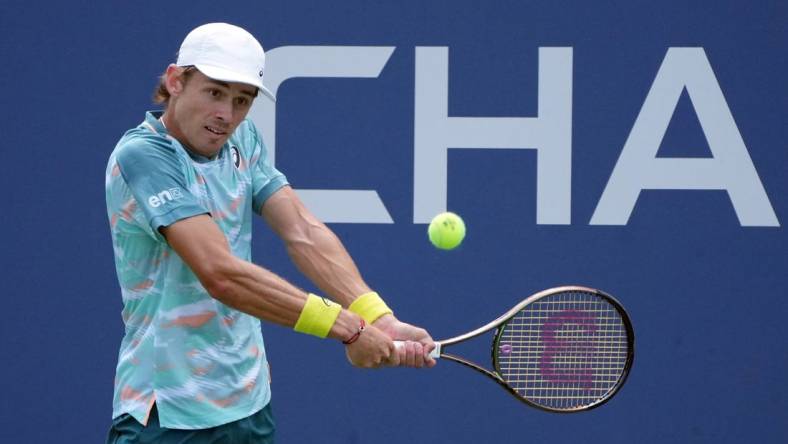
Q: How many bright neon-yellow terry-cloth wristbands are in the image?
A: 2